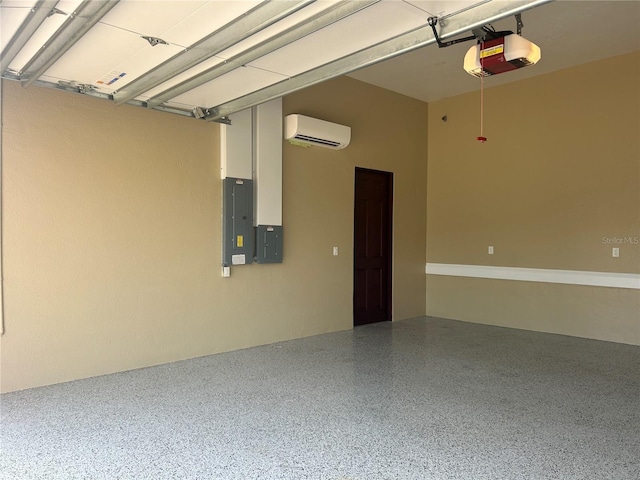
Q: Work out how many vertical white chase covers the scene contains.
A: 2